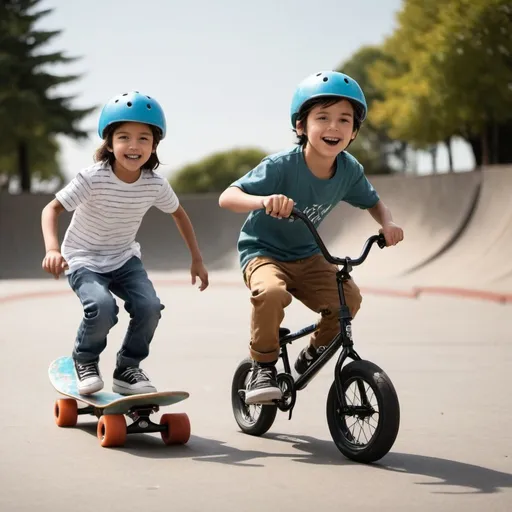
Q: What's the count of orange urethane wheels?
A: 3